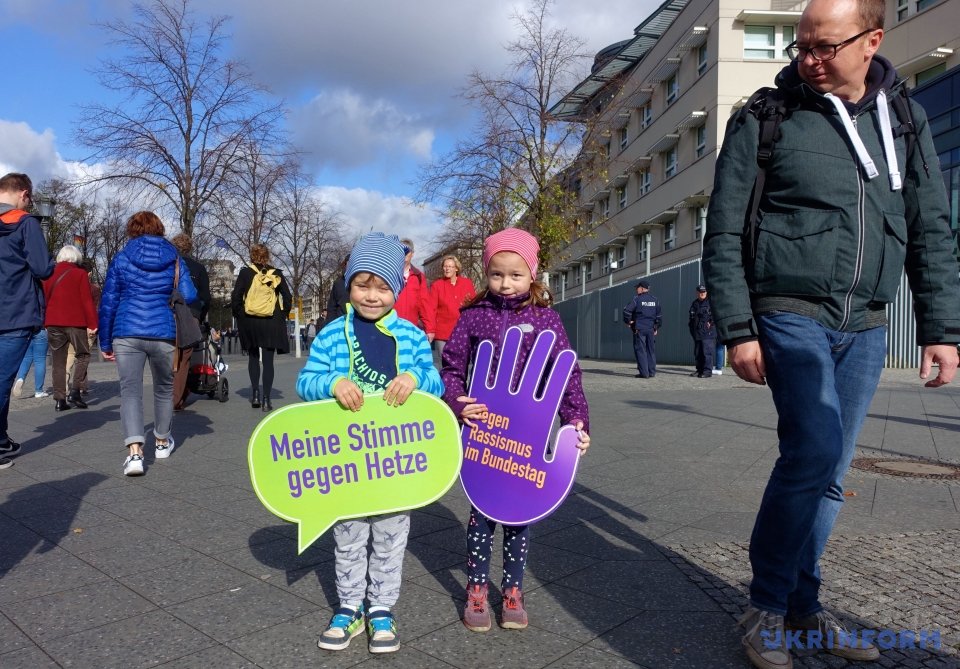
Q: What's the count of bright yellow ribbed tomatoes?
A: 0